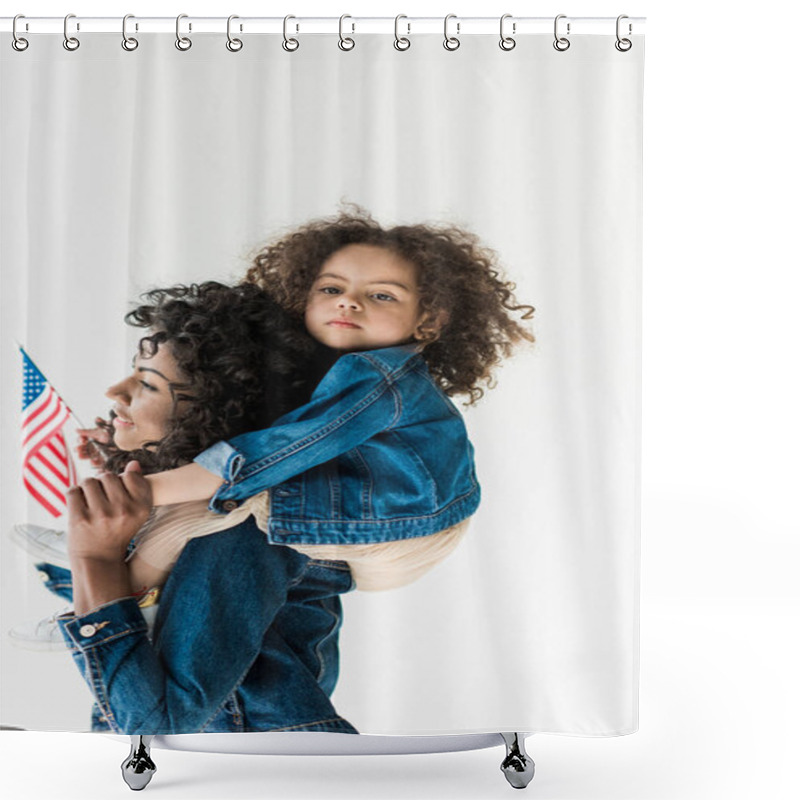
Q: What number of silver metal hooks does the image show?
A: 12